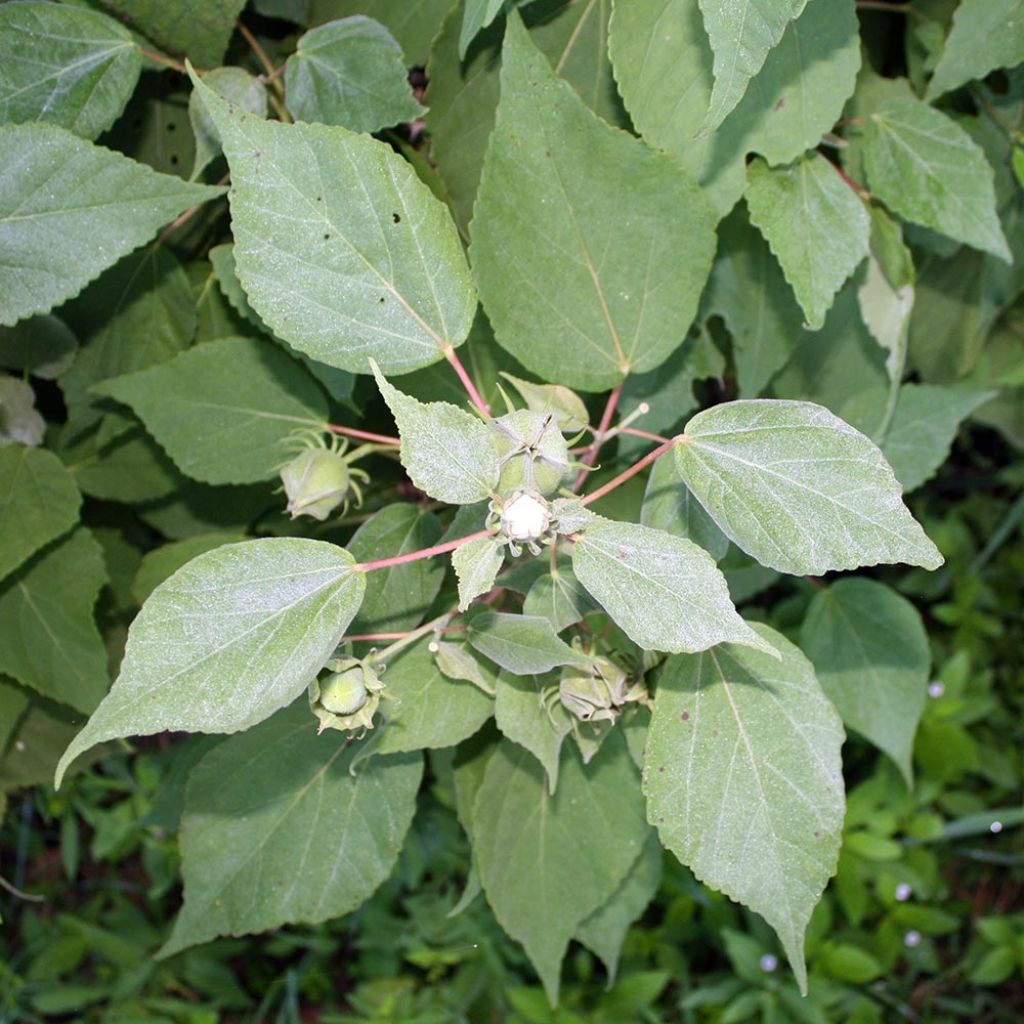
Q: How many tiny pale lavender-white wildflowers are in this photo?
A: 5